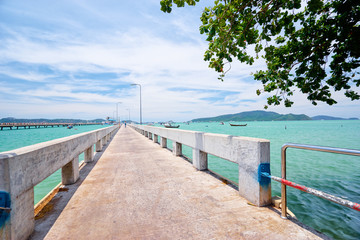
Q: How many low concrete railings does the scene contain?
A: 2